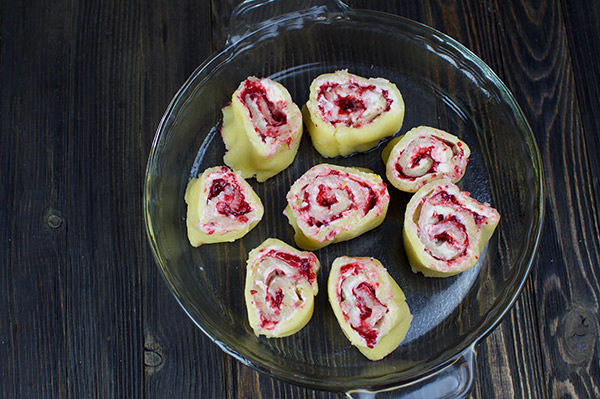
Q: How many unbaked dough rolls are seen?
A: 8